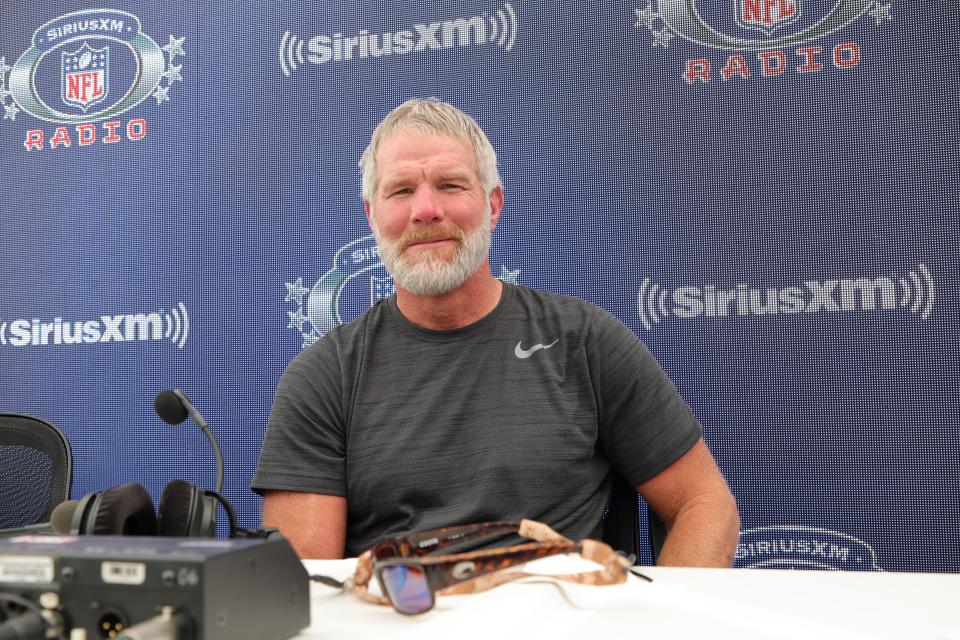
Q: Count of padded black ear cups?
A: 2